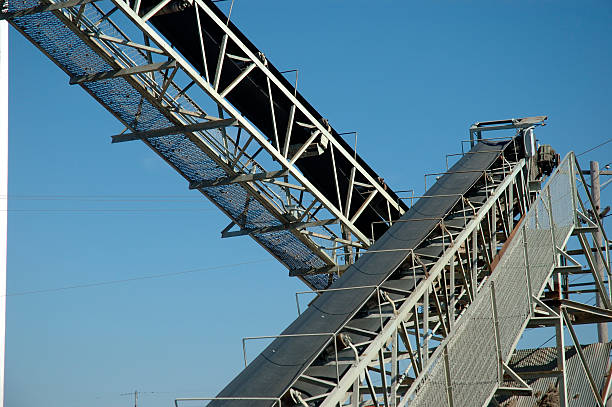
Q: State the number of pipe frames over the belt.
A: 9